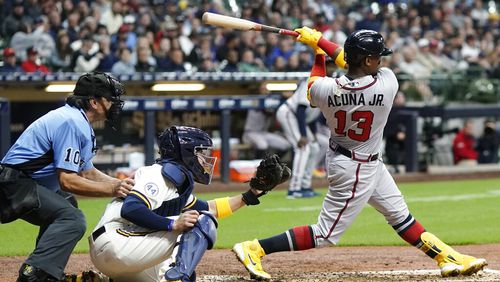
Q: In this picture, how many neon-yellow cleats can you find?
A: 2